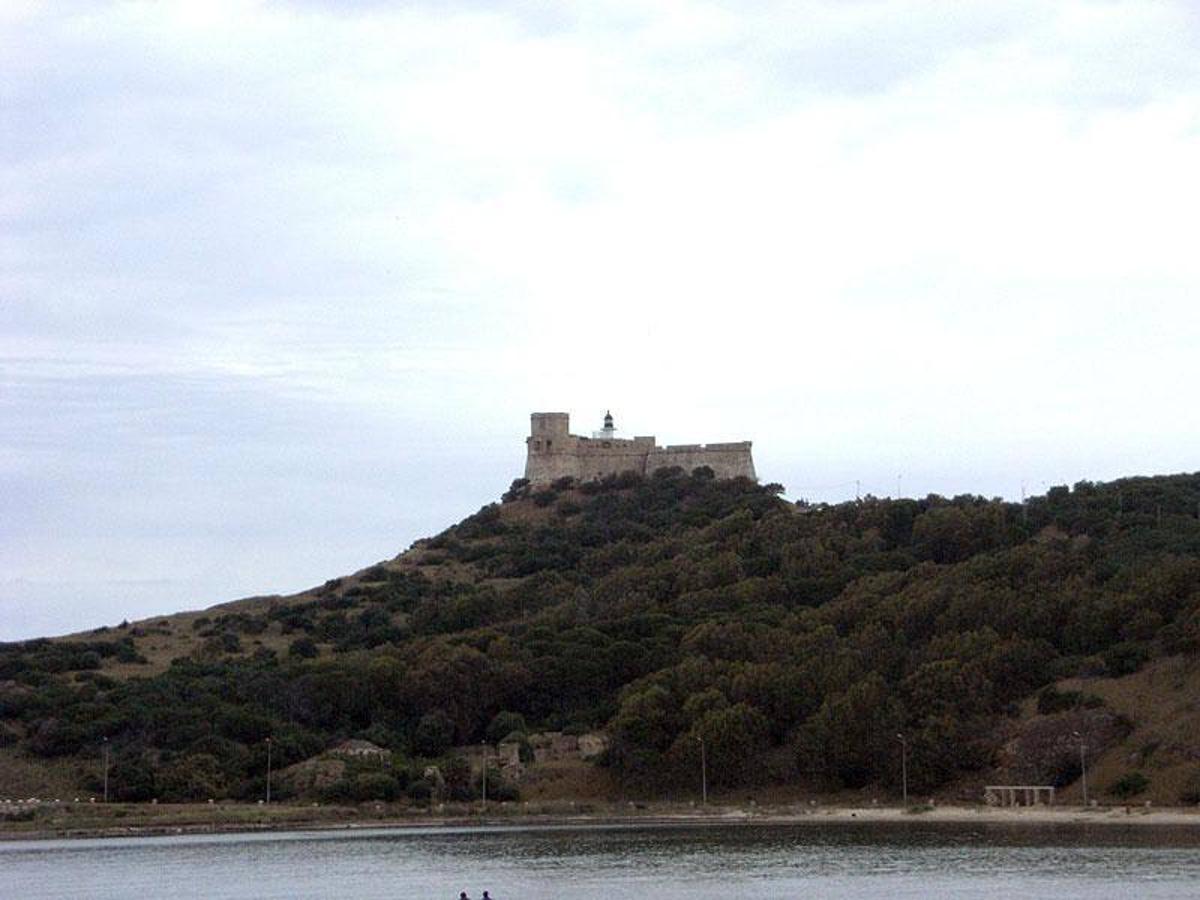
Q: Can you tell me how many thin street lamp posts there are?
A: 6